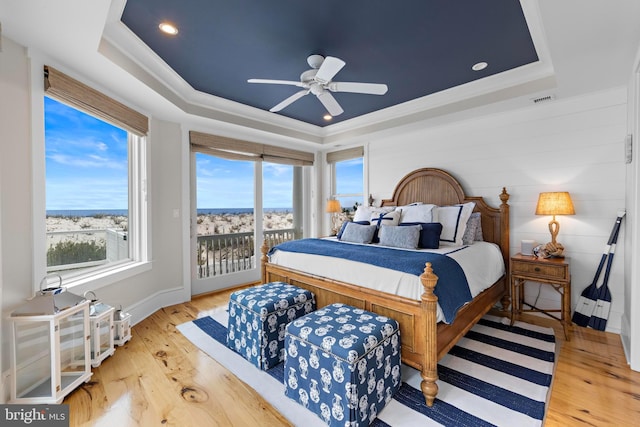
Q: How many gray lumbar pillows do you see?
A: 2